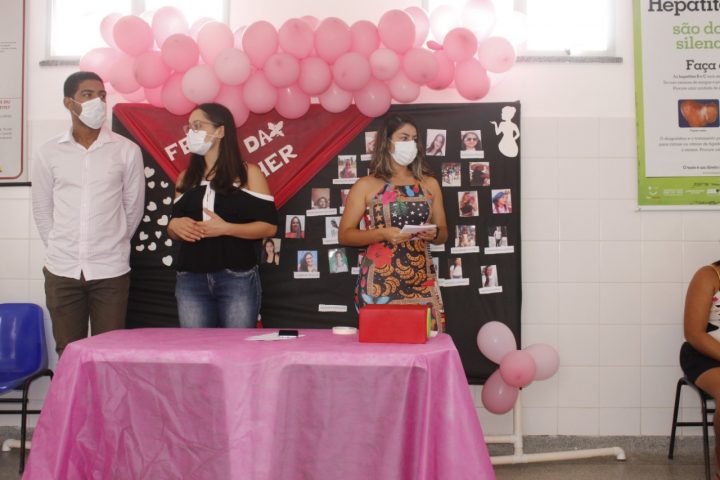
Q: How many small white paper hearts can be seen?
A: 13